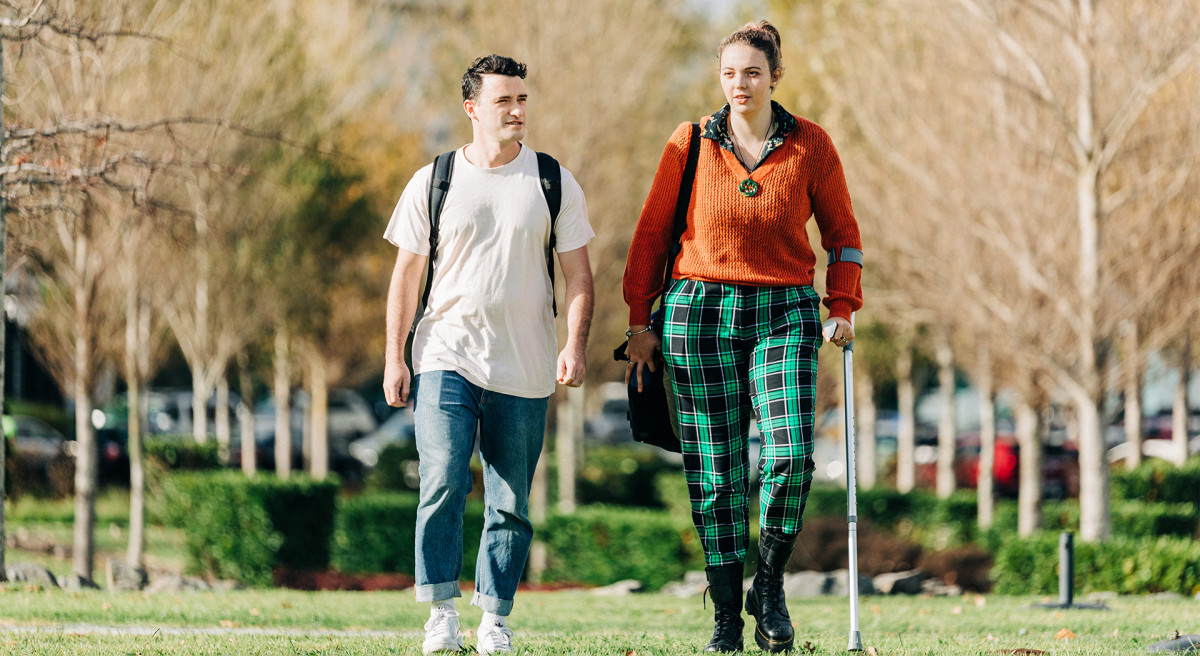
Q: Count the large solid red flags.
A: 0